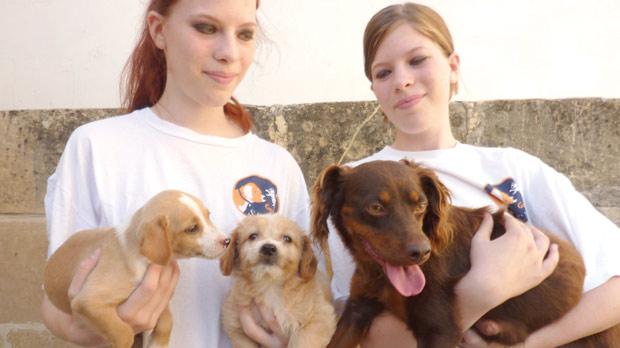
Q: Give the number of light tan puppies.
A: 2